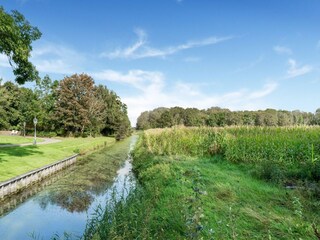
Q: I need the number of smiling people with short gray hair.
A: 0